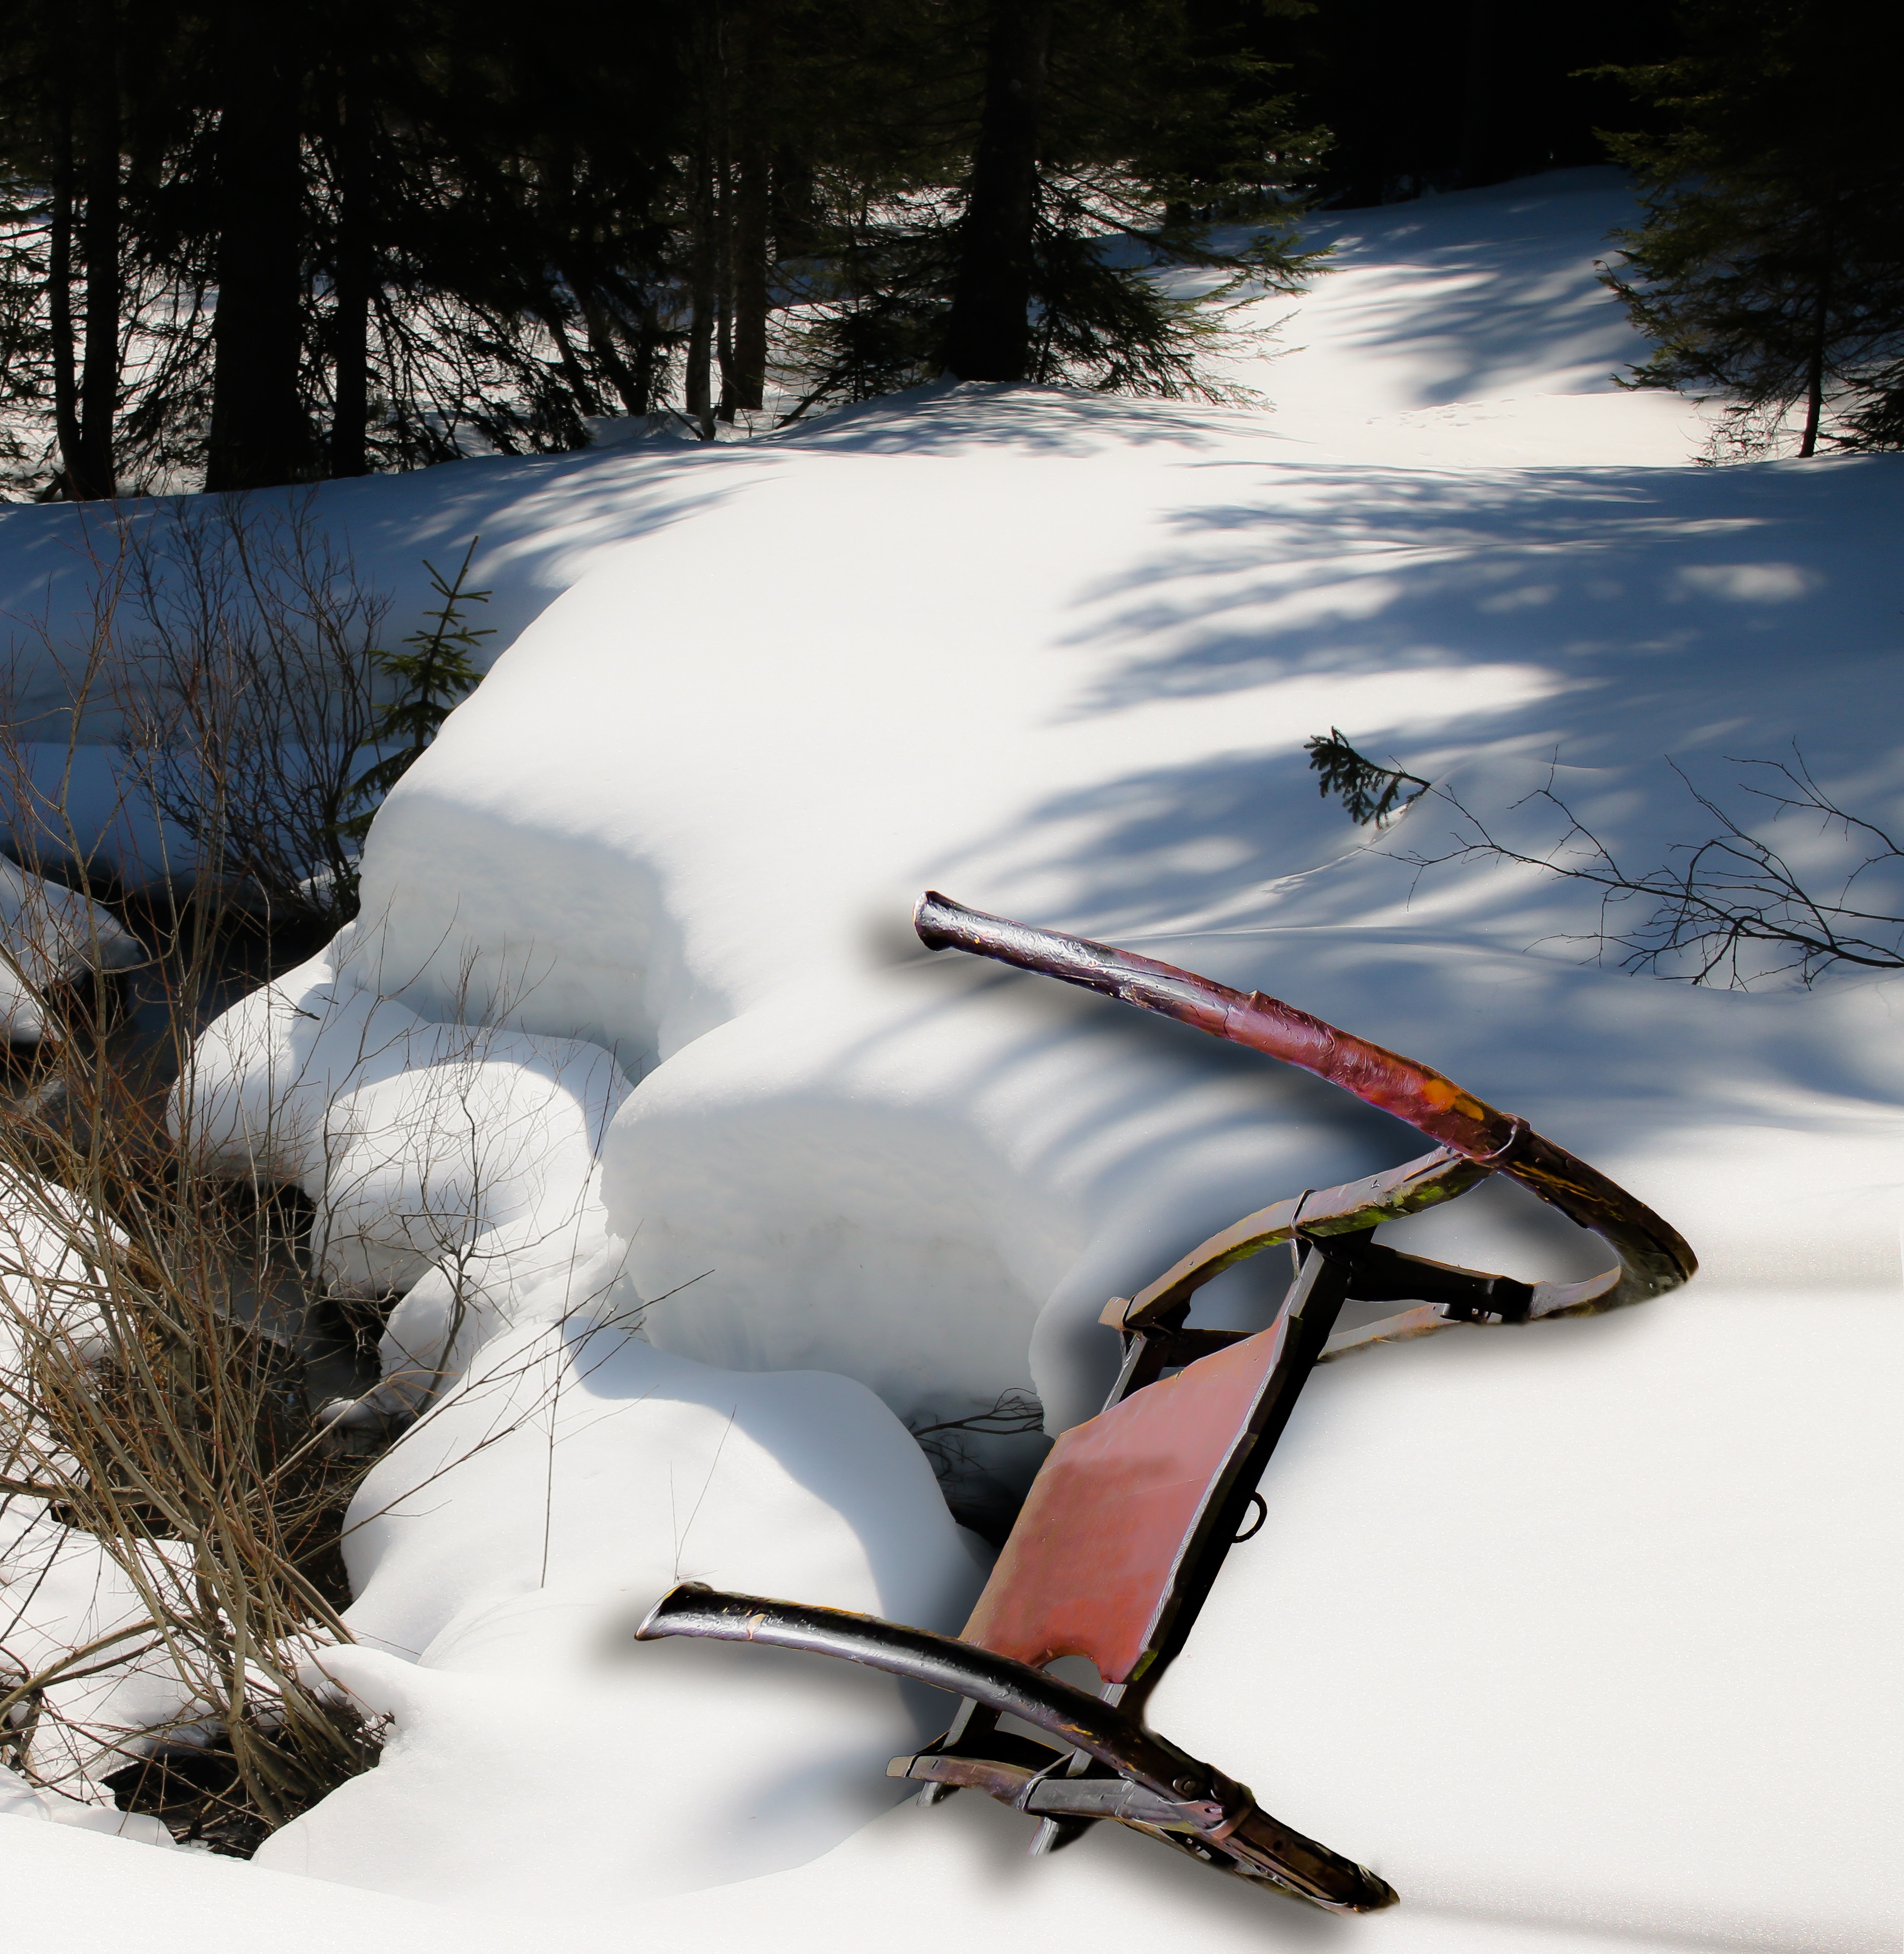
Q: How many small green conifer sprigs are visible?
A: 2